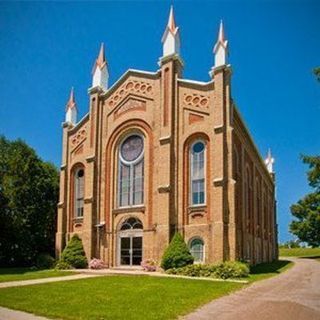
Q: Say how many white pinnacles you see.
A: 5